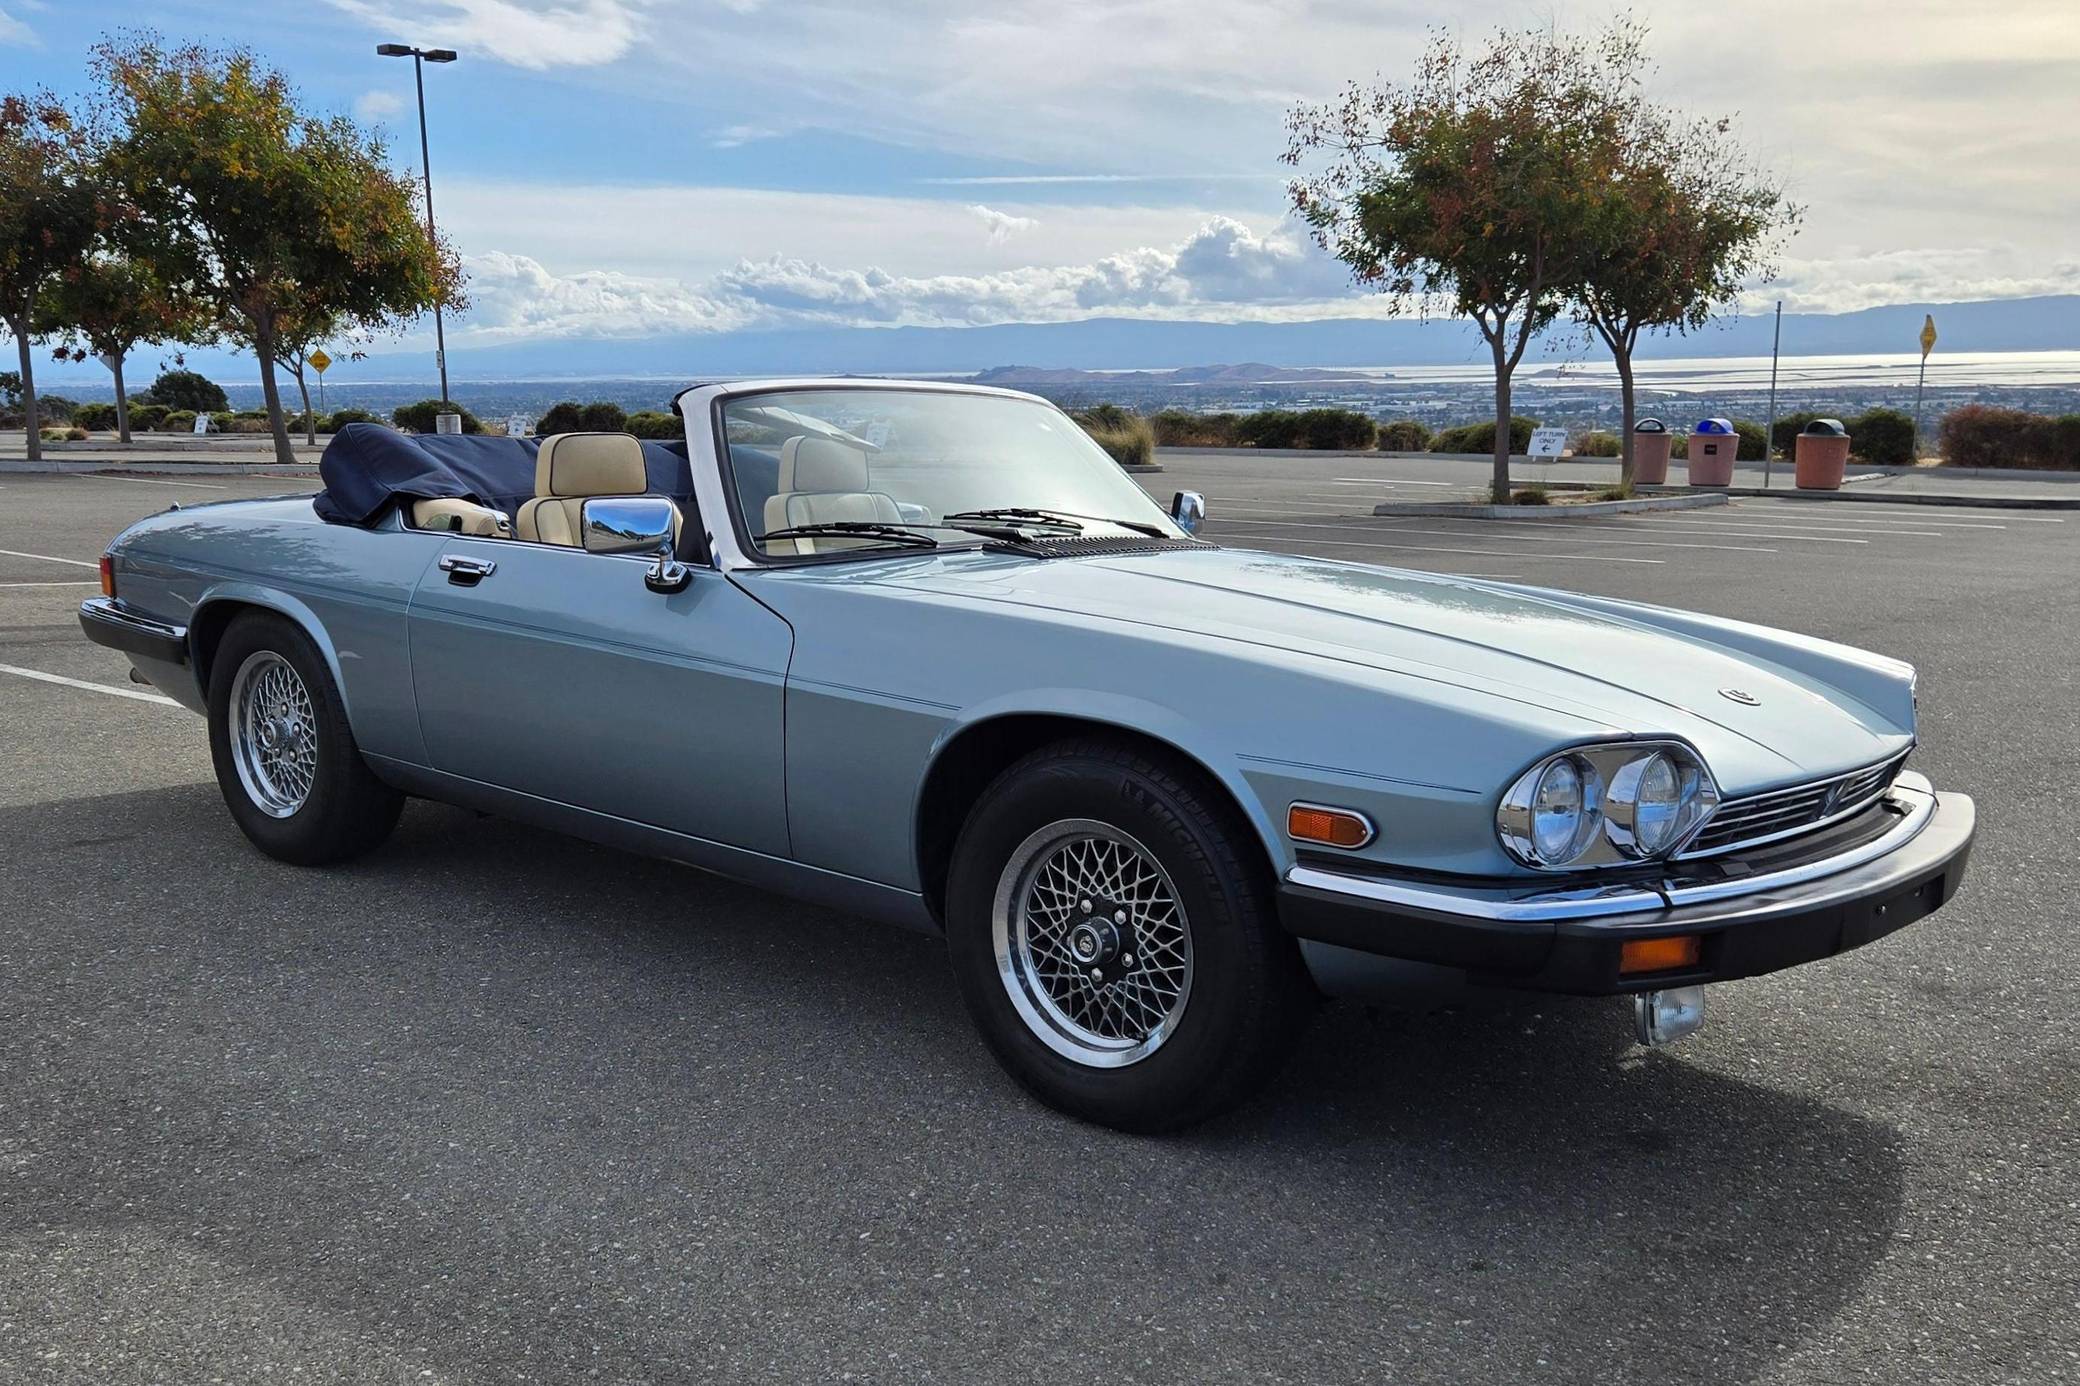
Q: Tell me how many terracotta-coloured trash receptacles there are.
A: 3